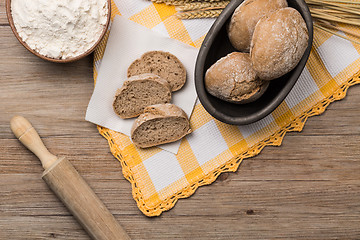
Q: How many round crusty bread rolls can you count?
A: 3